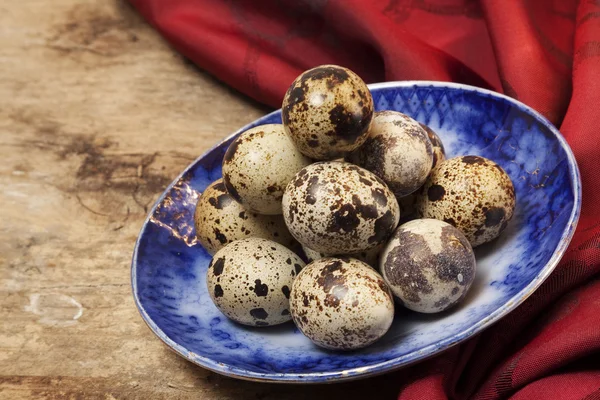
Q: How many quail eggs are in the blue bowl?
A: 11